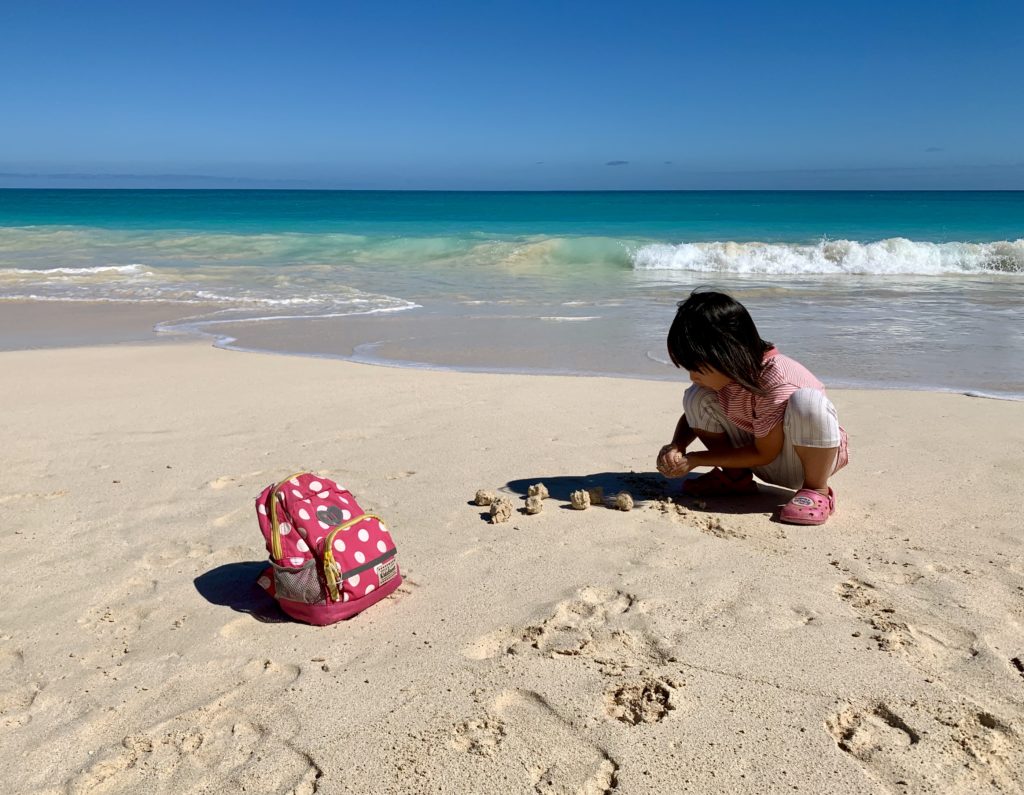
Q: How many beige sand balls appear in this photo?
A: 7